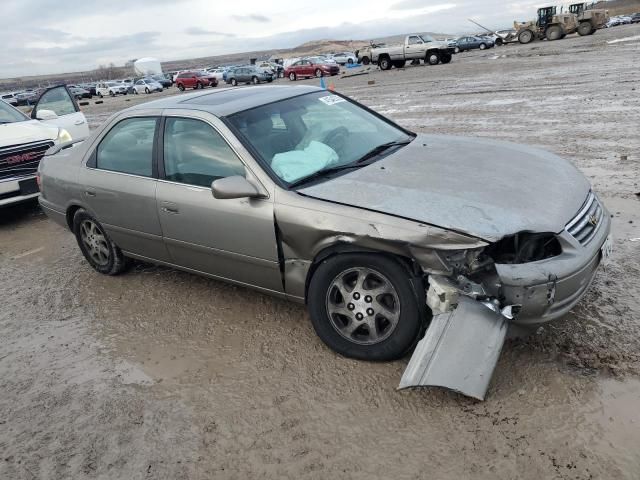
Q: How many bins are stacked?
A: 0